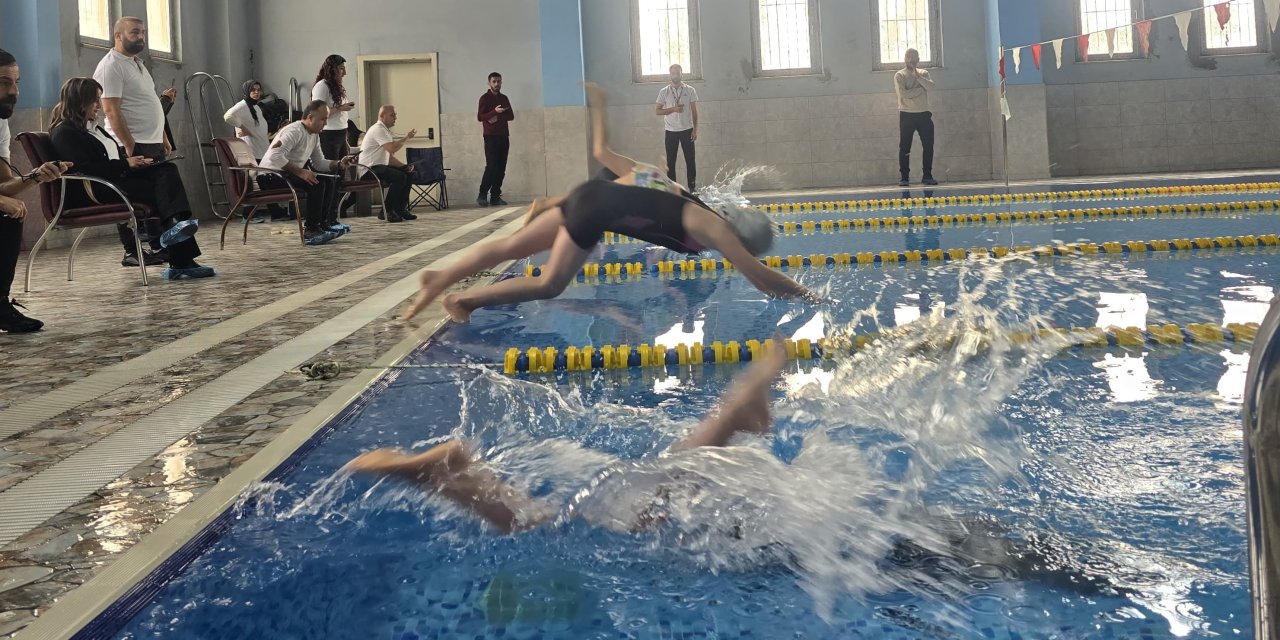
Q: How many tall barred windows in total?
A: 7